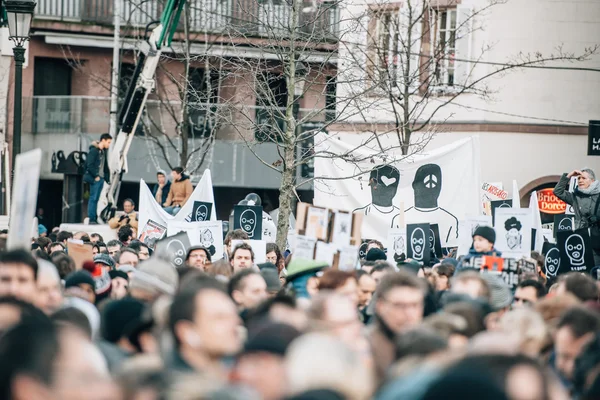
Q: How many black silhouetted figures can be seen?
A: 2